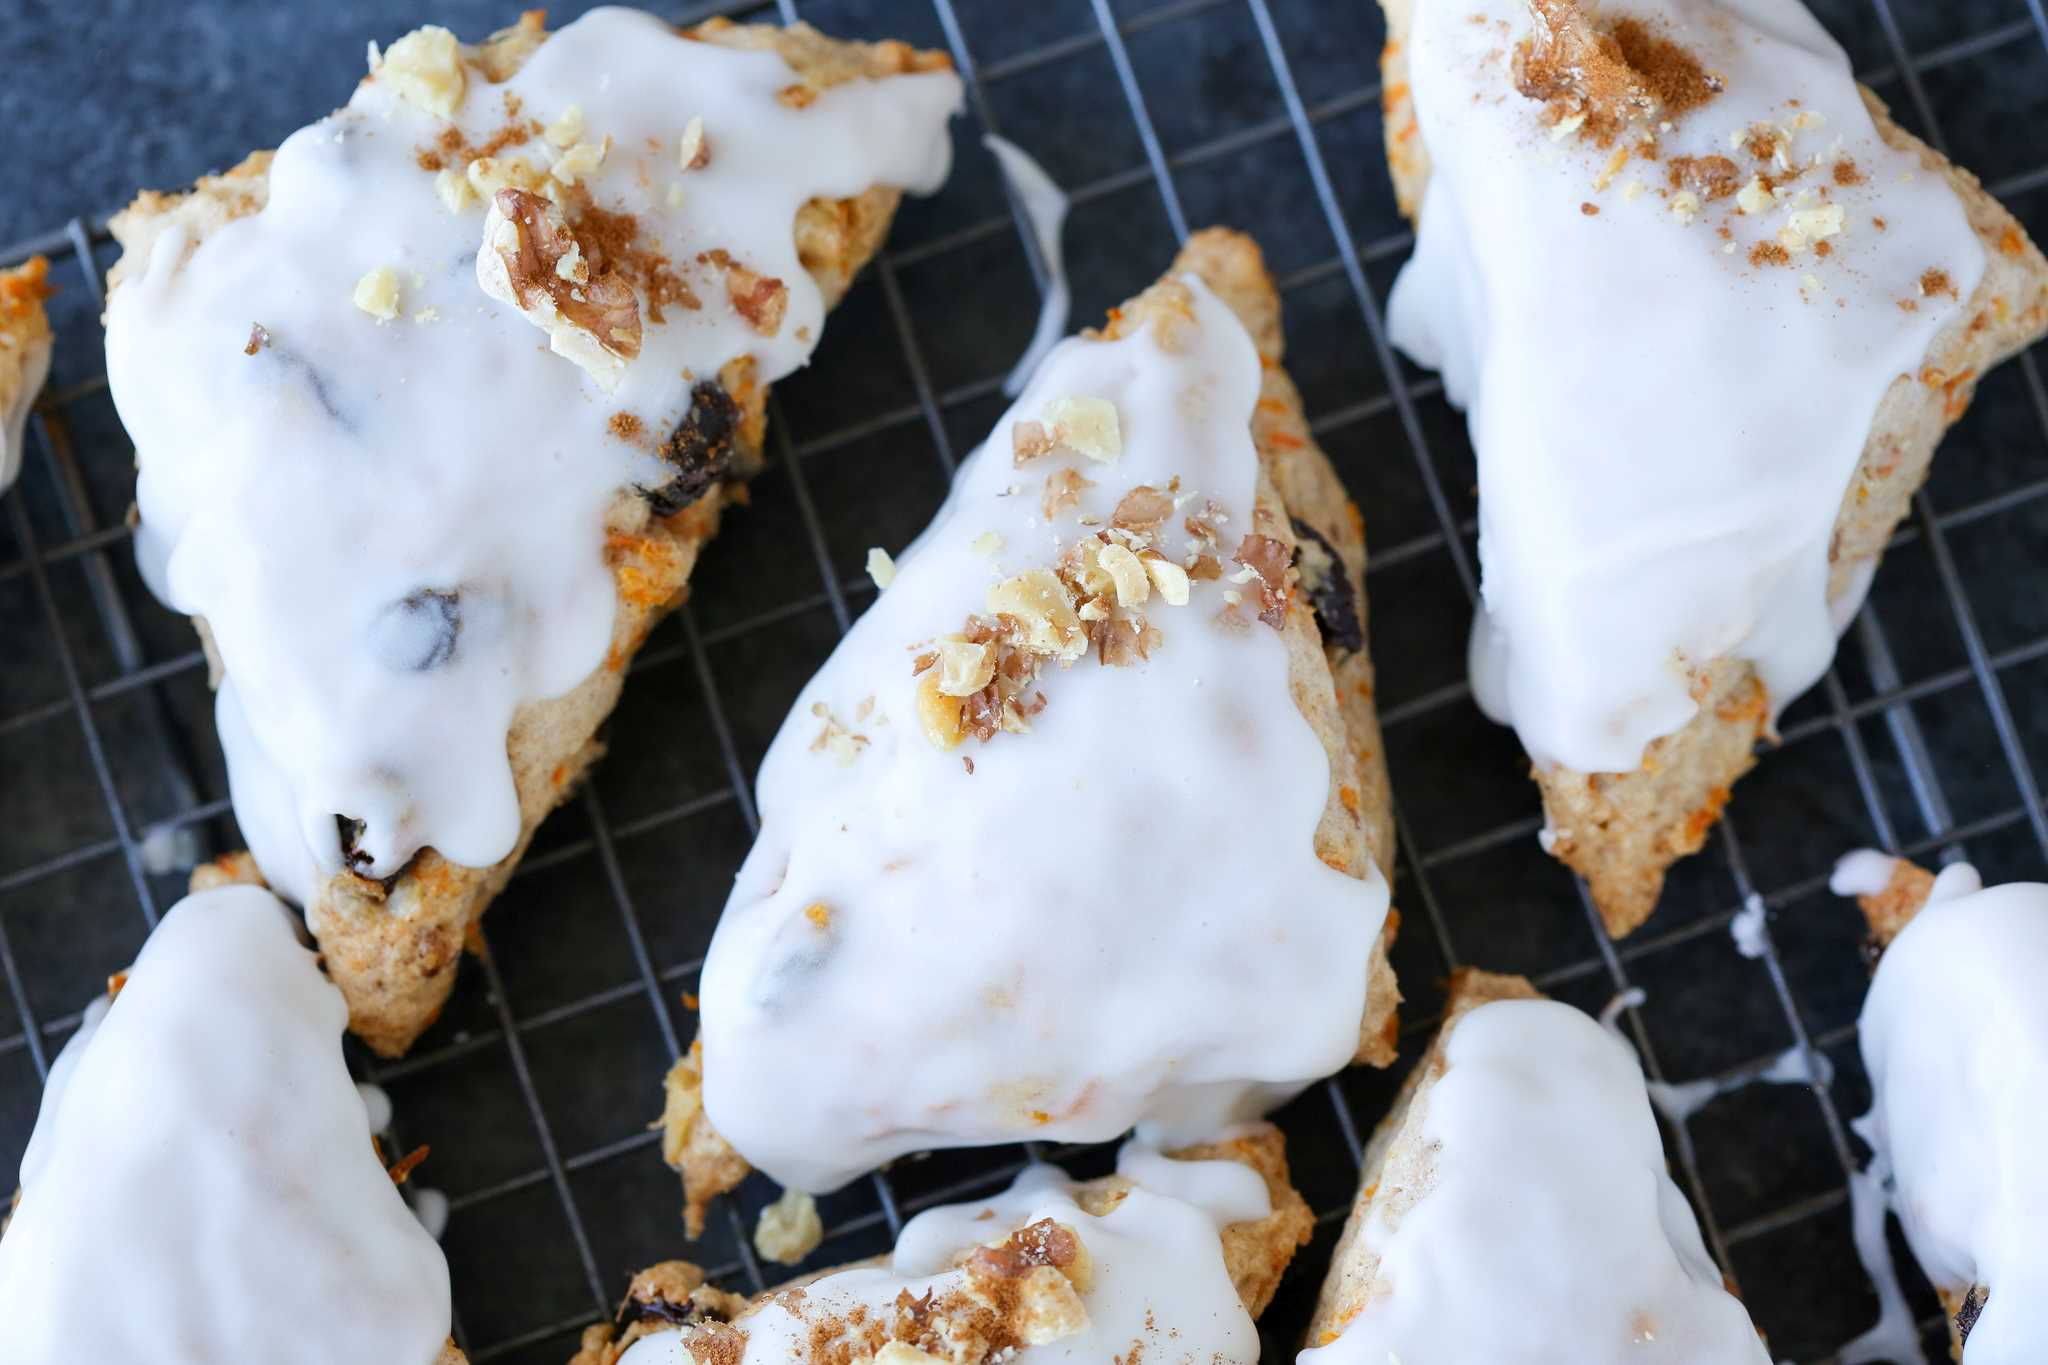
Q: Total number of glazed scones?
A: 8